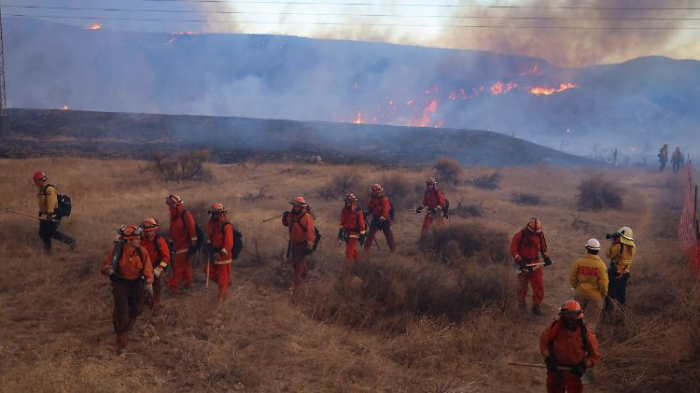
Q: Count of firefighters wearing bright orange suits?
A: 10